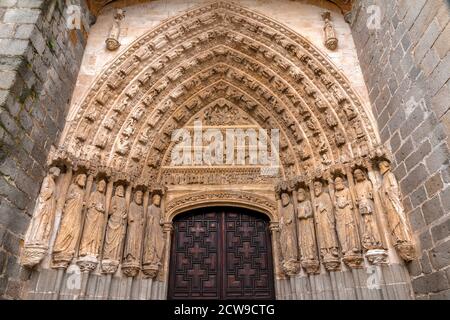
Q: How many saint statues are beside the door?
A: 12